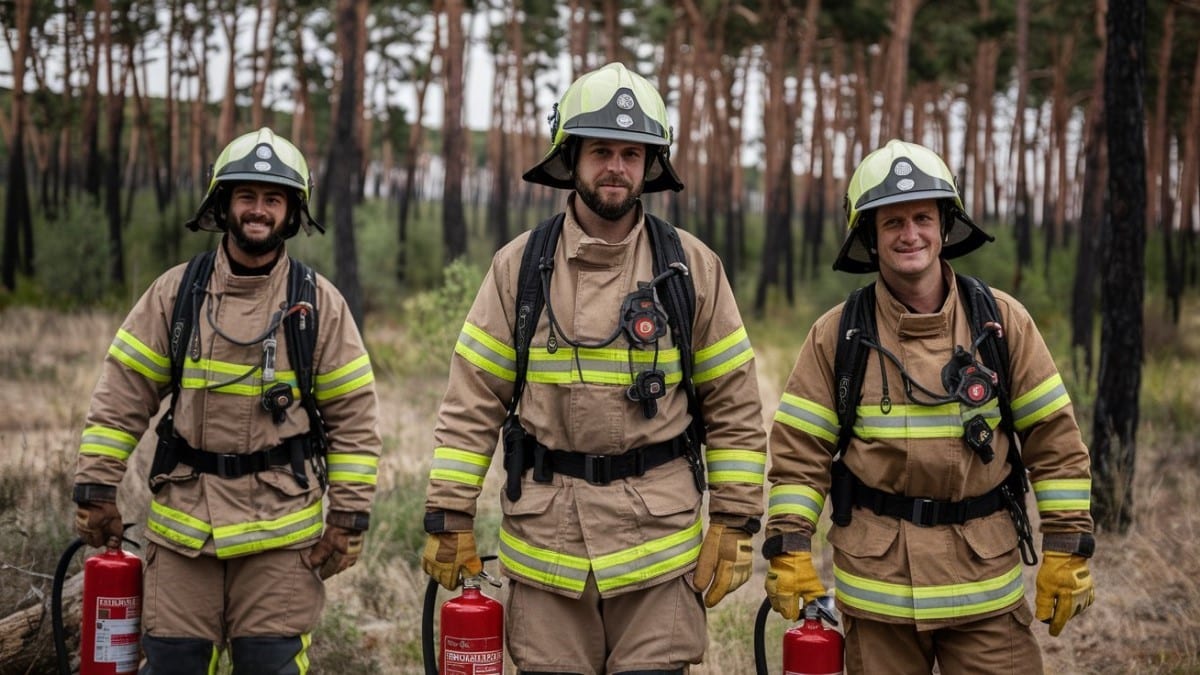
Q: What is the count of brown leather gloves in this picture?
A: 2